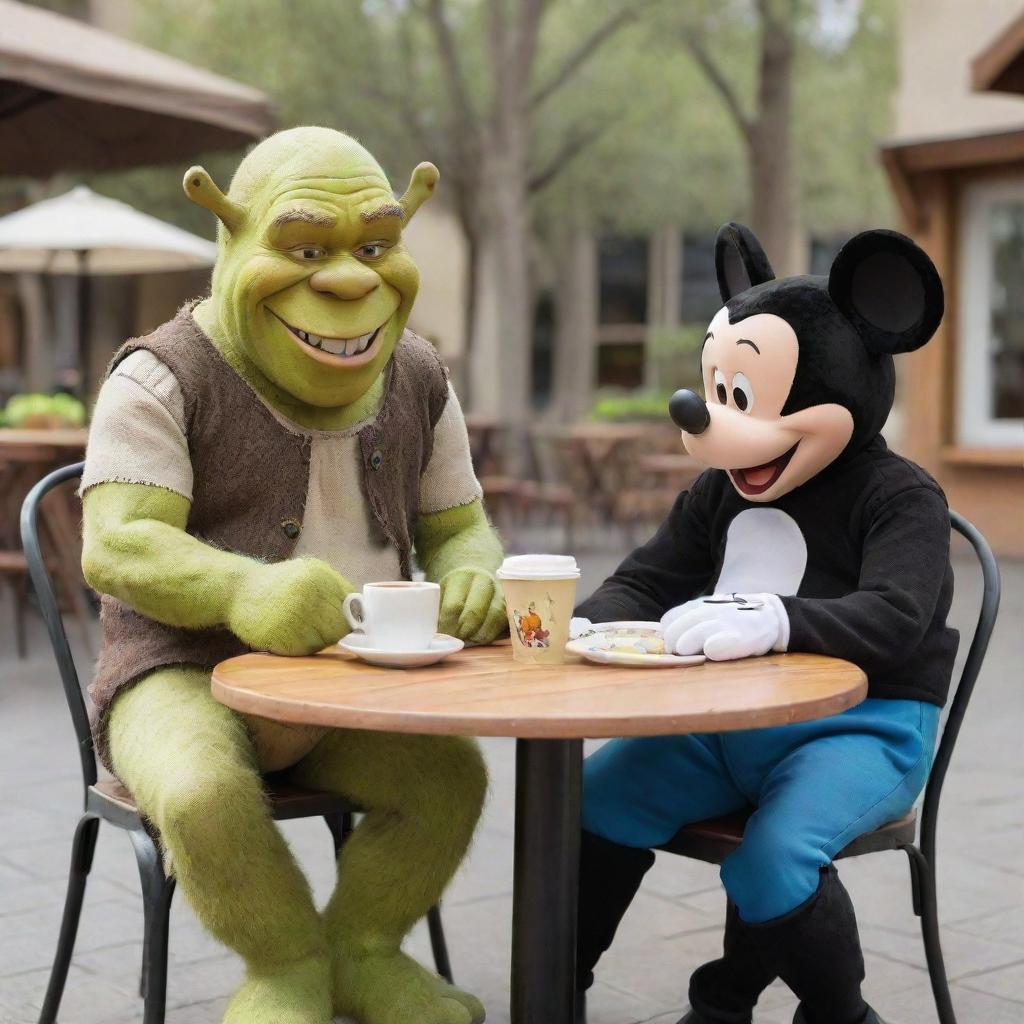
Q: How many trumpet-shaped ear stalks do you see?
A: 2